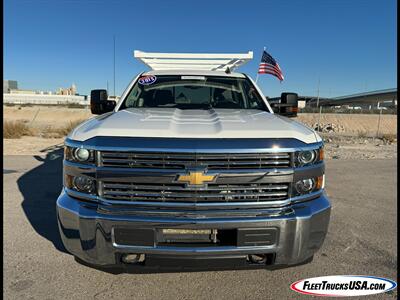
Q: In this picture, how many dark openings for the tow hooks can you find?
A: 2